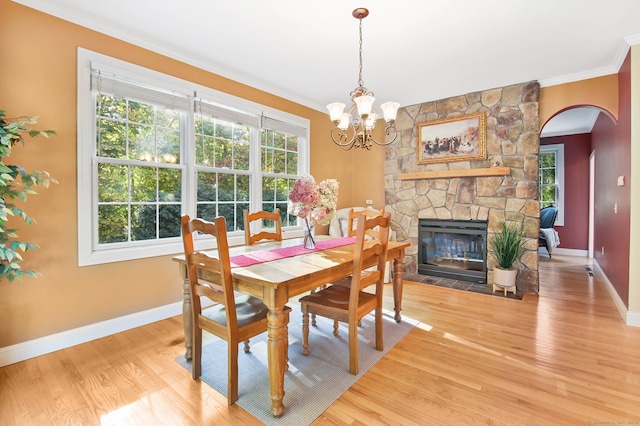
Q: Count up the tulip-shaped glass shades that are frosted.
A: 5